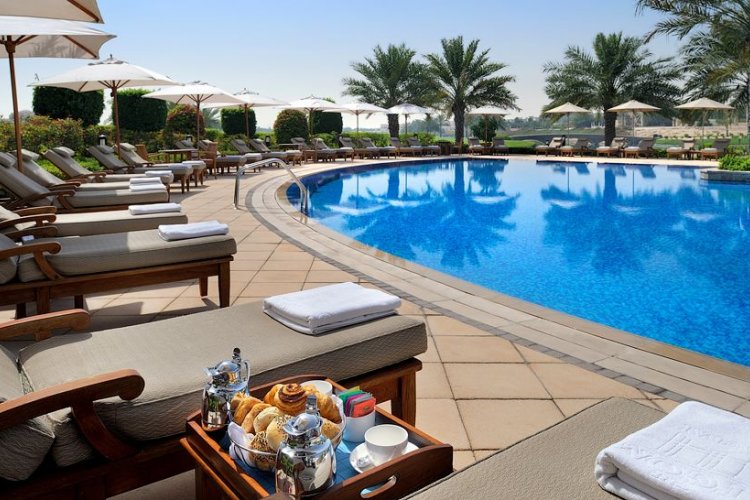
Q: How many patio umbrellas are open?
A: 12